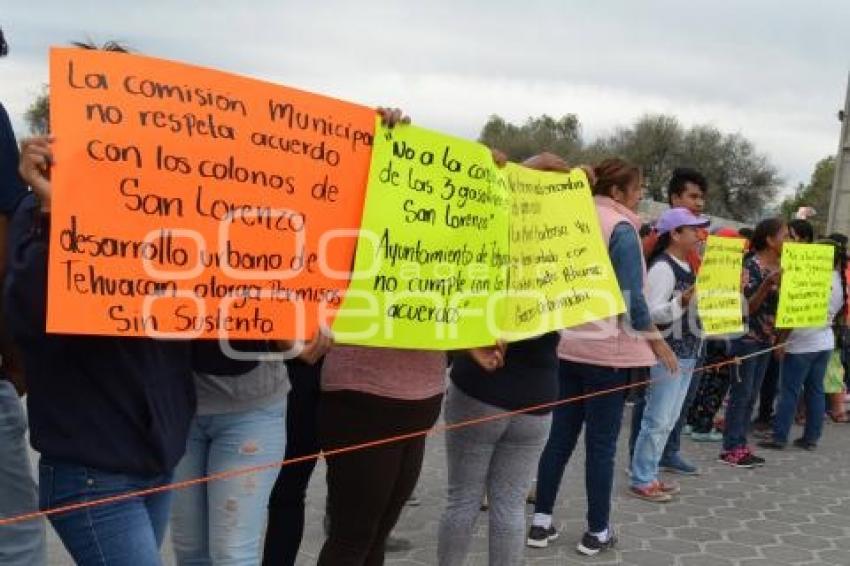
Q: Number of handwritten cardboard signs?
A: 5